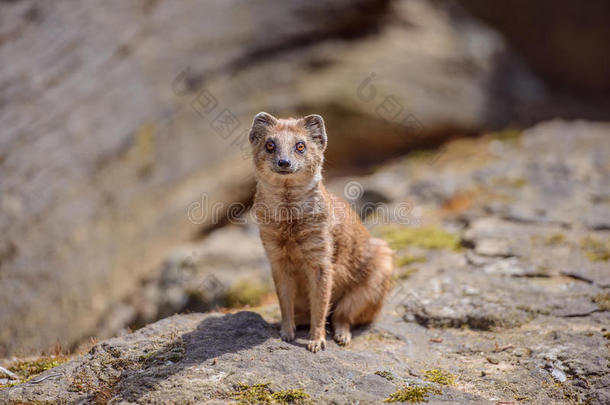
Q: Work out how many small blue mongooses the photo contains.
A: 0